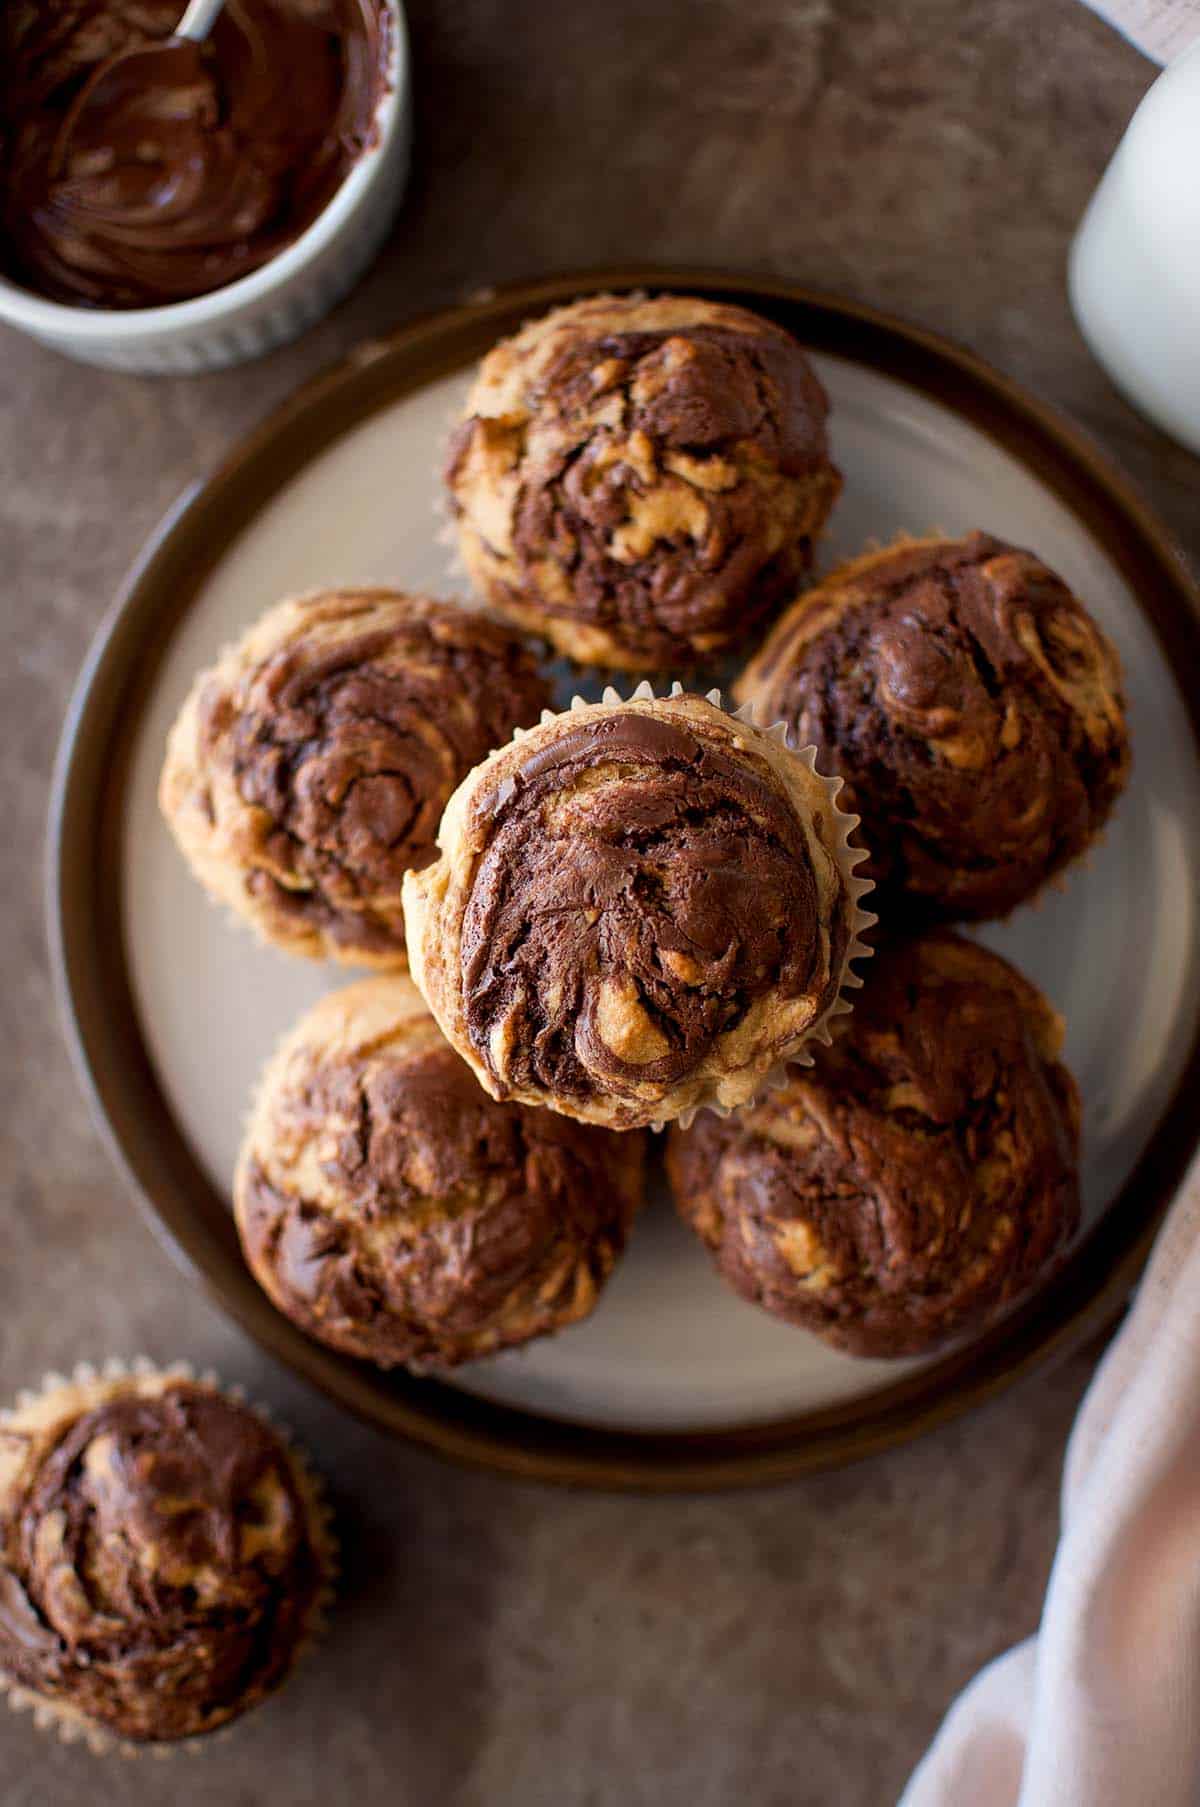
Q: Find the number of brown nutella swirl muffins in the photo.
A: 7